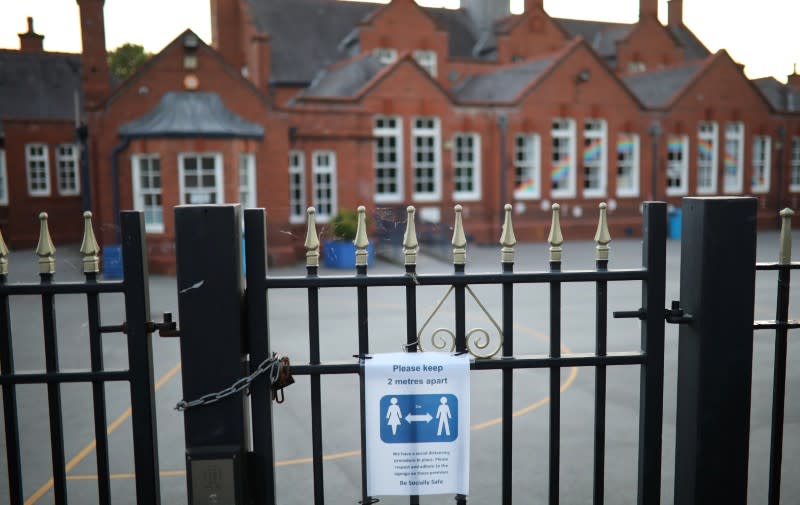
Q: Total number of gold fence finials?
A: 11